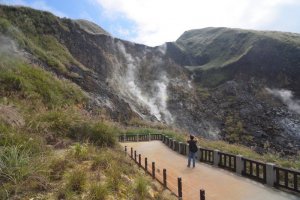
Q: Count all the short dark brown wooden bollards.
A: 9